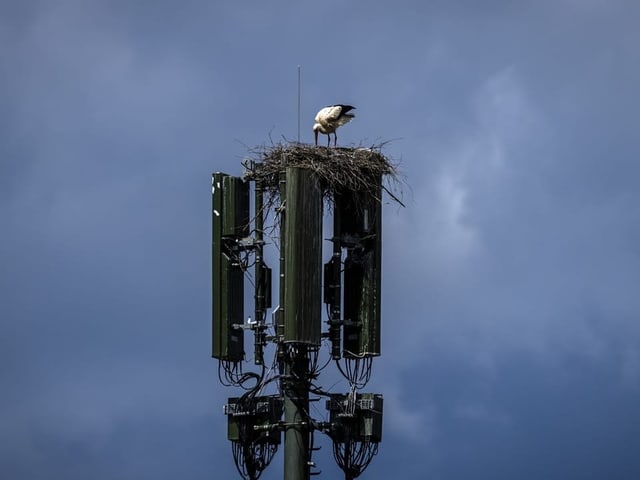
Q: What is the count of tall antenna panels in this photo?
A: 3